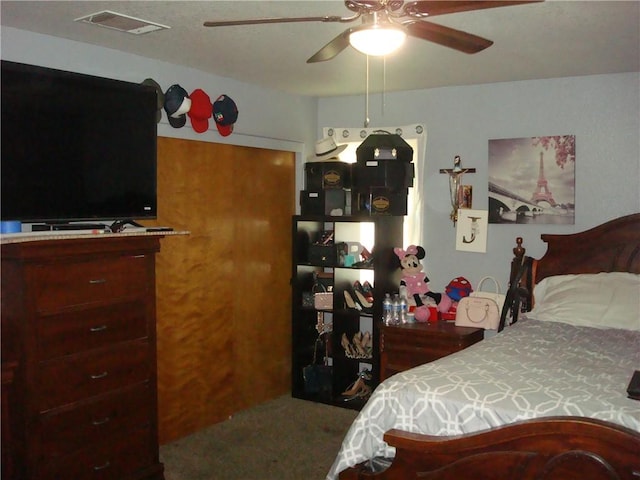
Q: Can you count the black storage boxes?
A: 5